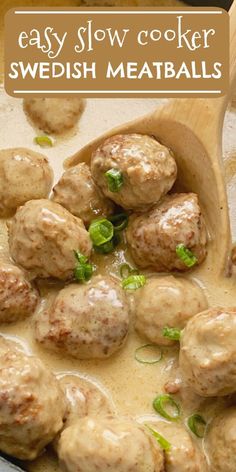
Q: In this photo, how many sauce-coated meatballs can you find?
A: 15